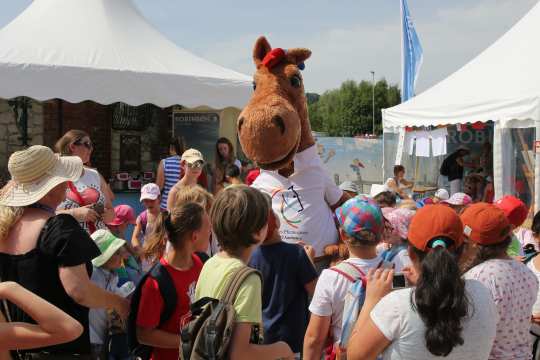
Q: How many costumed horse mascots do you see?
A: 1